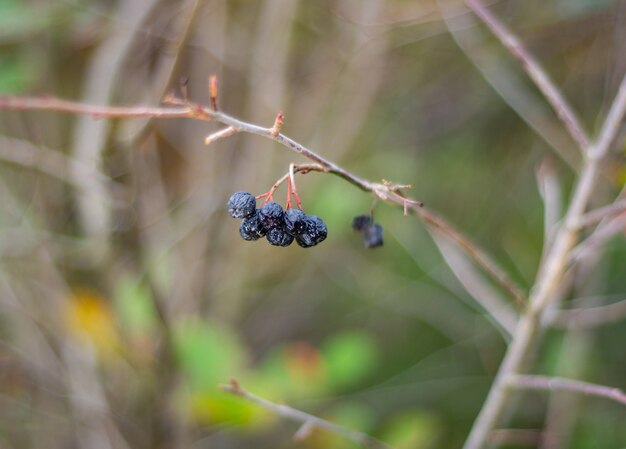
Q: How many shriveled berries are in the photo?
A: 8